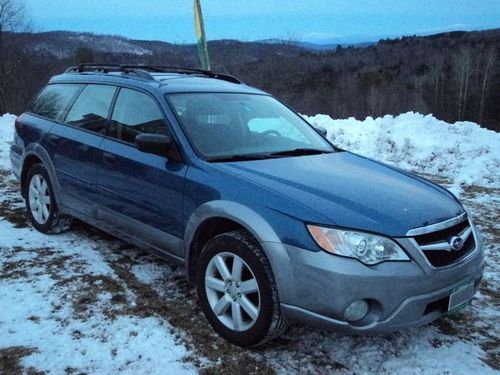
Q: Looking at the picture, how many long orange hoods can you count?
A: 0